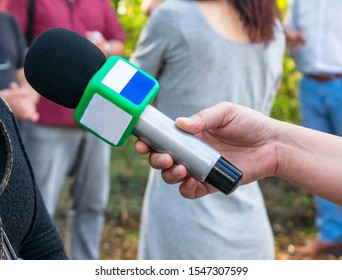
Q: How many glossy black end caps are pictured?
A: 1